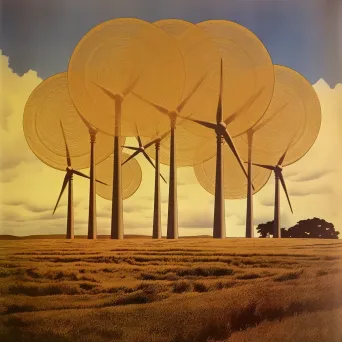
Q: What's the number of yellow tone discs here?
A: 8